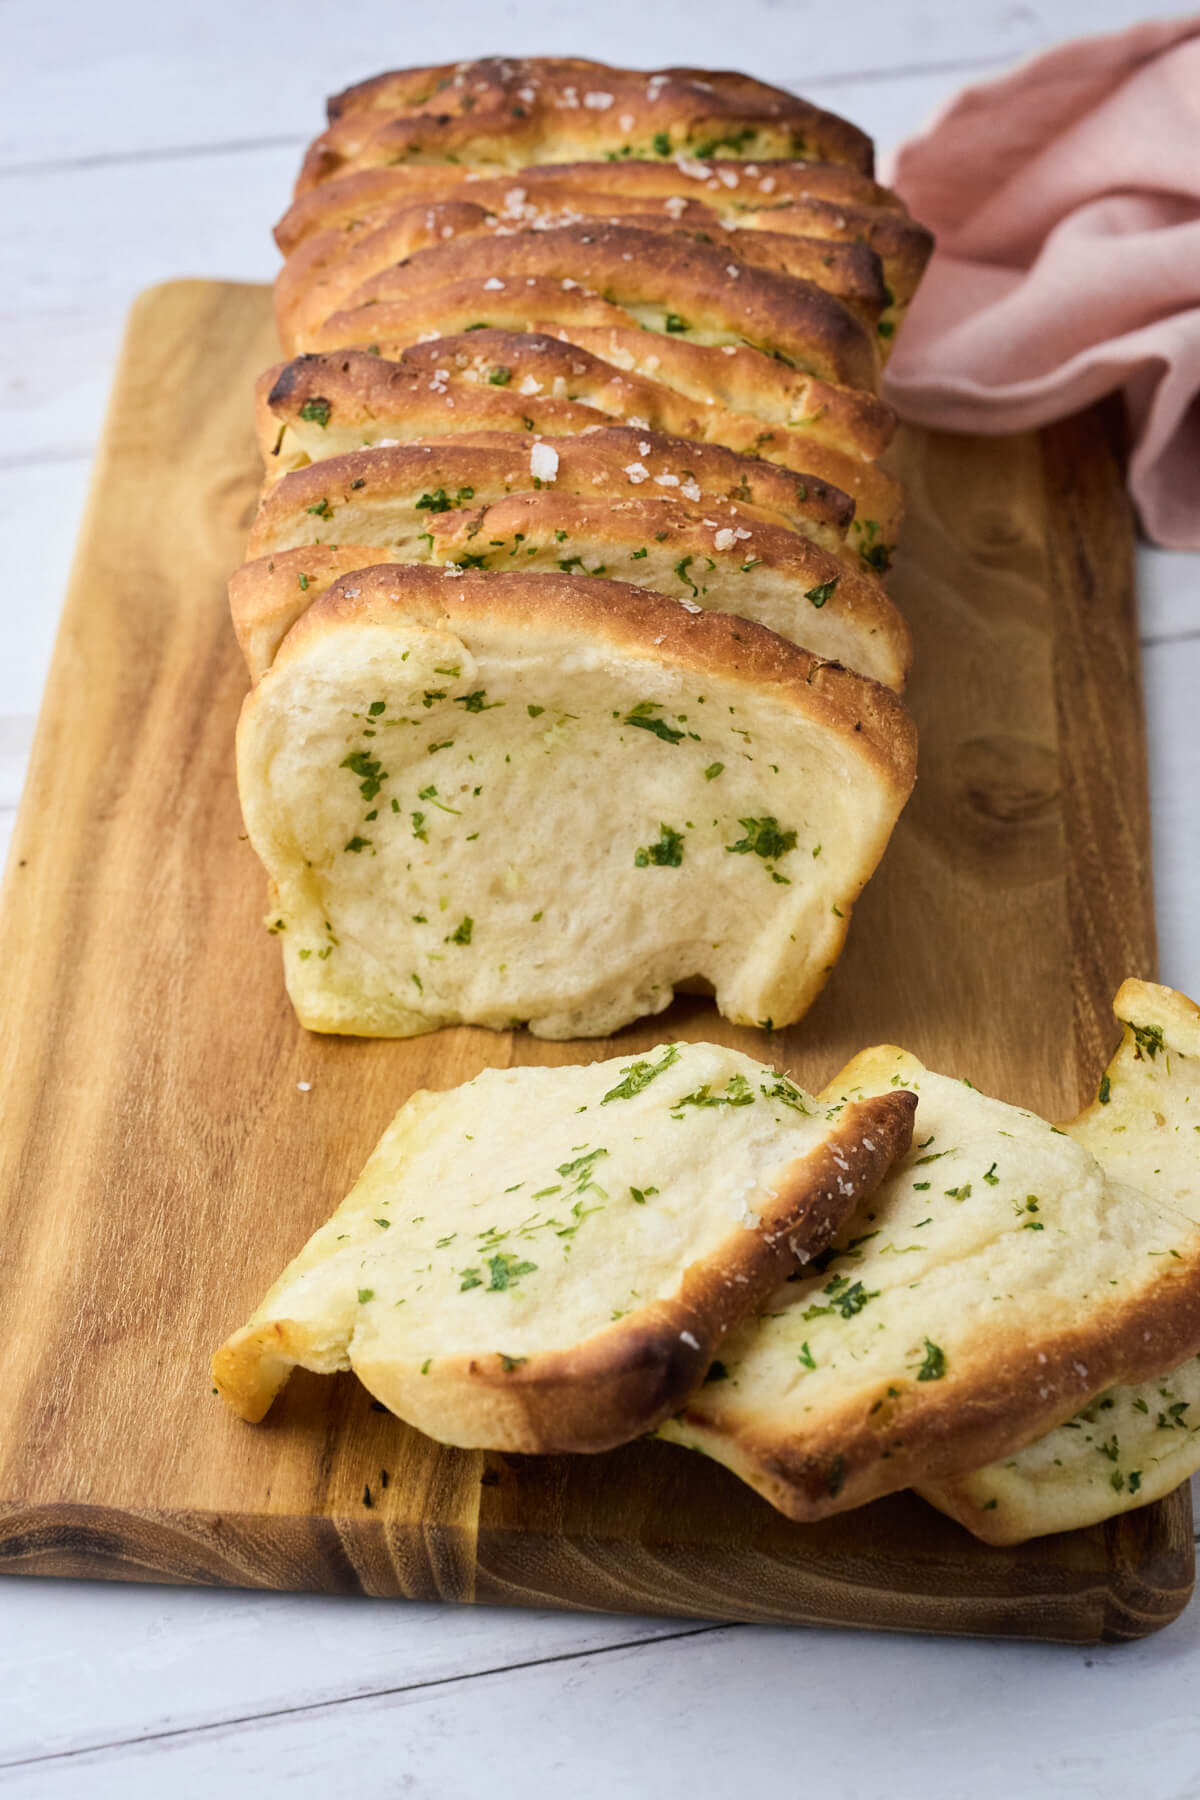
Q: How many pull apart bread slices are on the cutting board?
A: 3